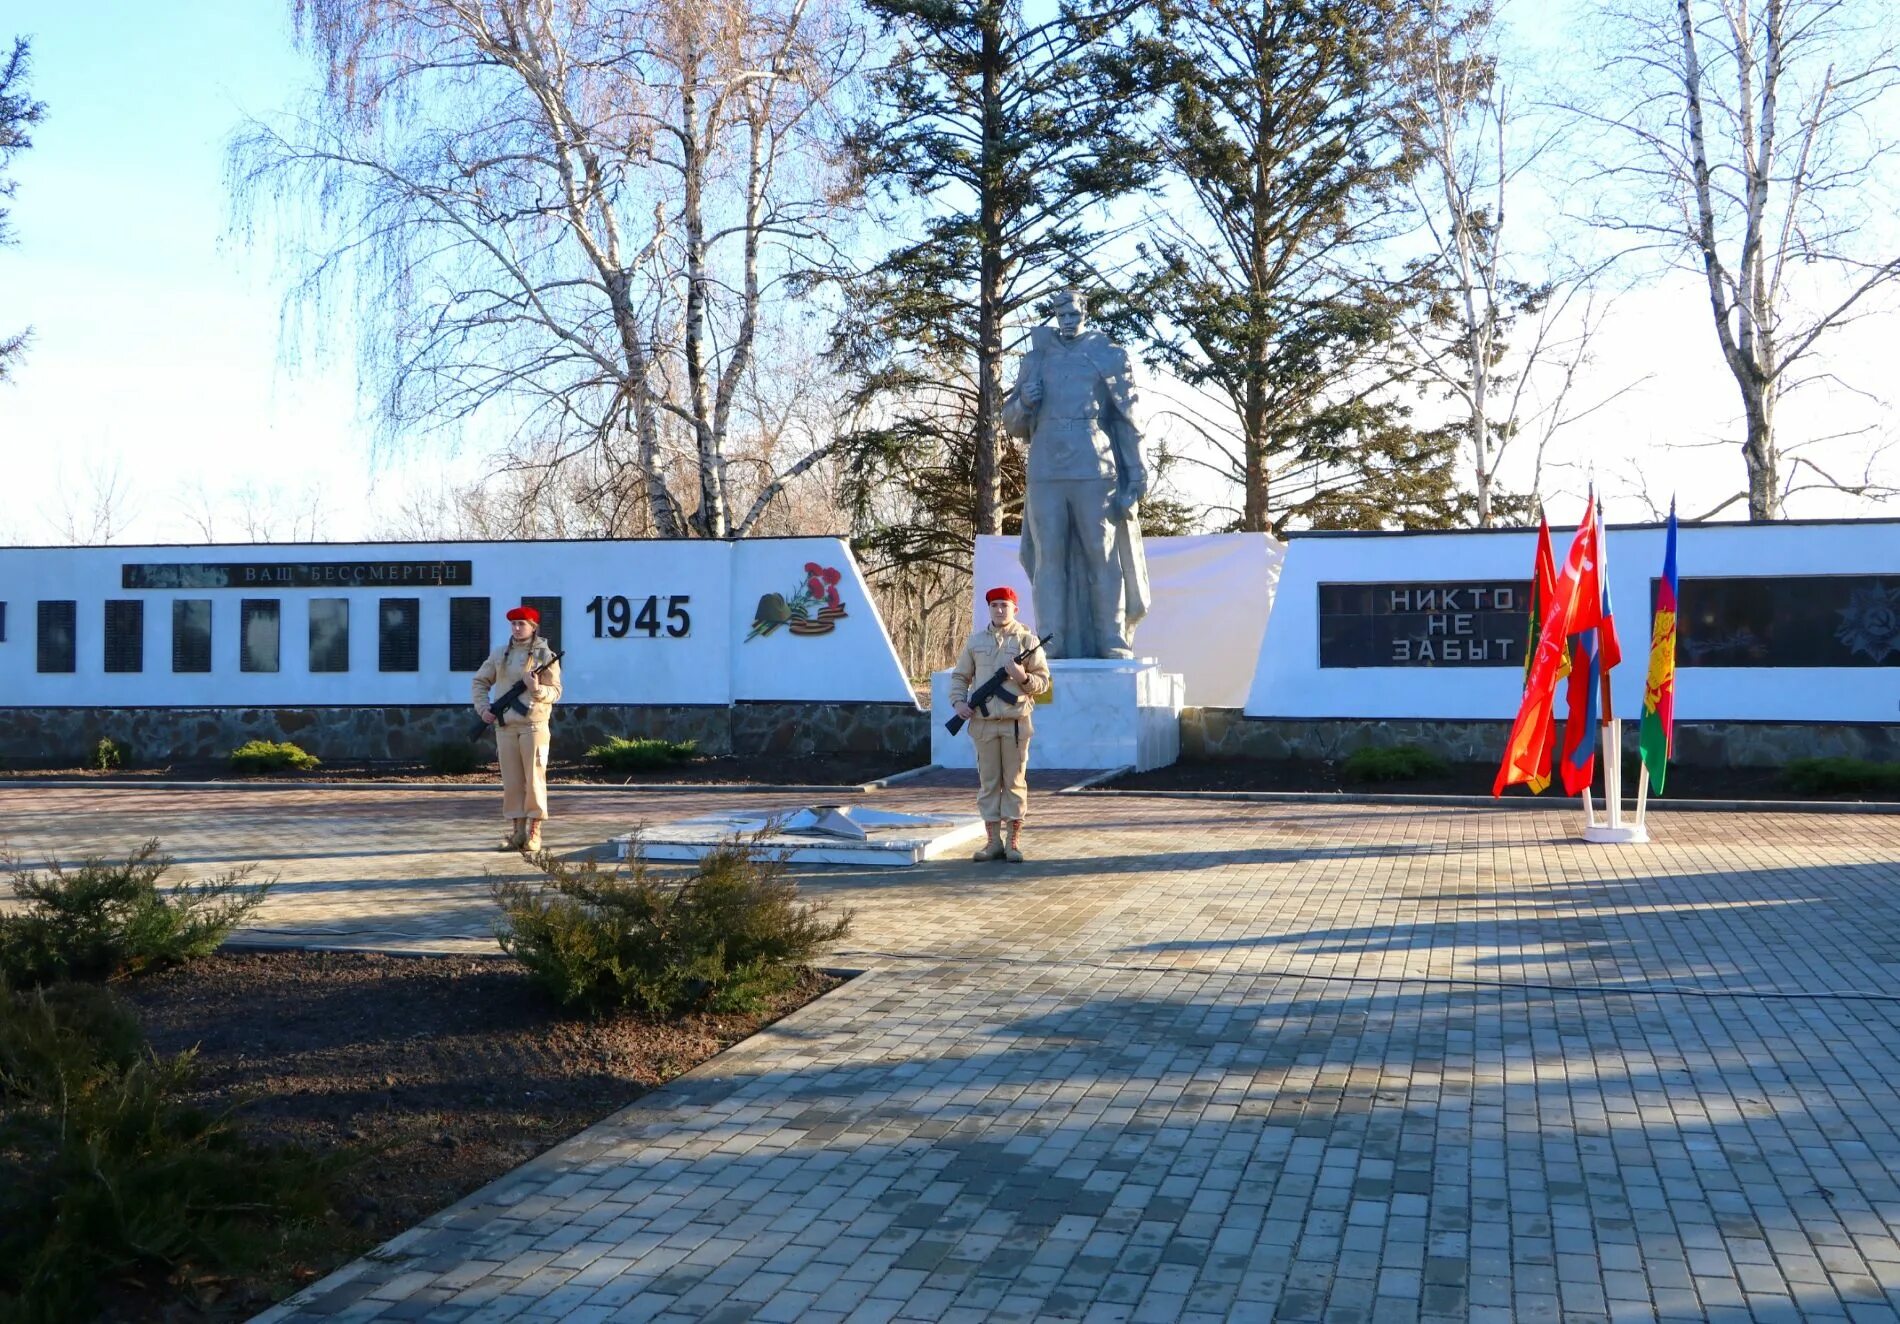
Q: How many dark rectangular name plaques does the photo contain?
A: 8